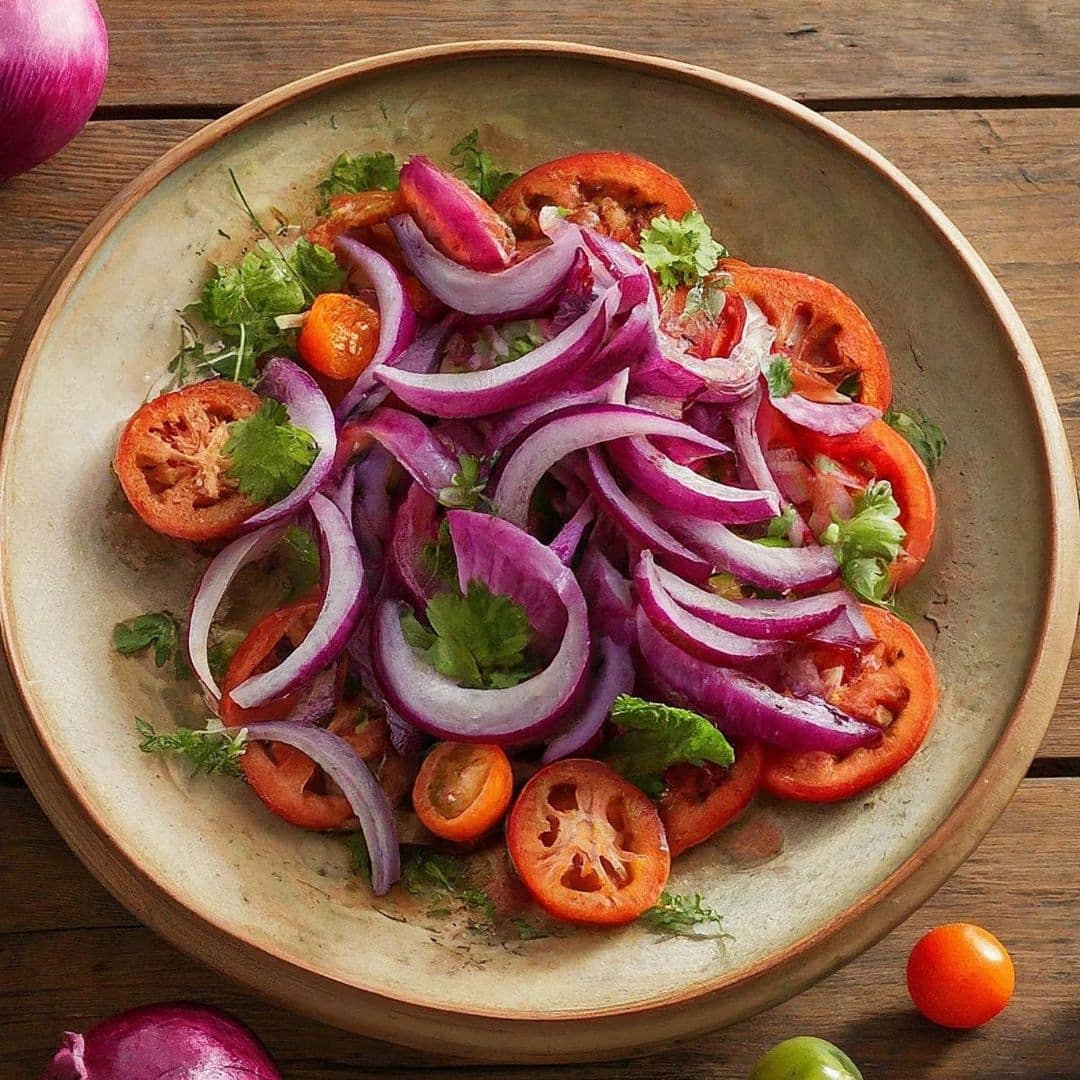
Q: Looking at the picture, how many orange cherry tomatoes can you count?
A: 3